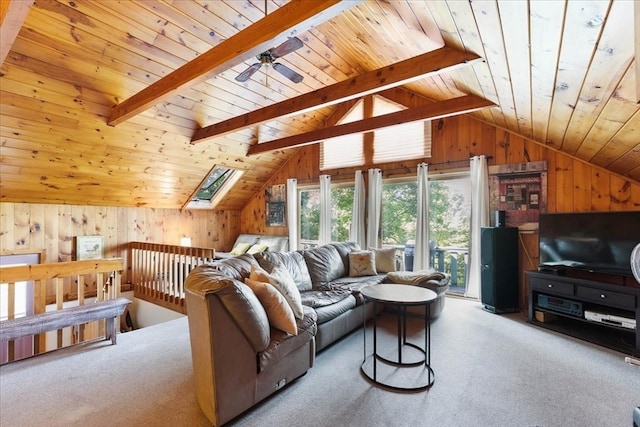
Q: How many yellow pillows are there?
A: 2